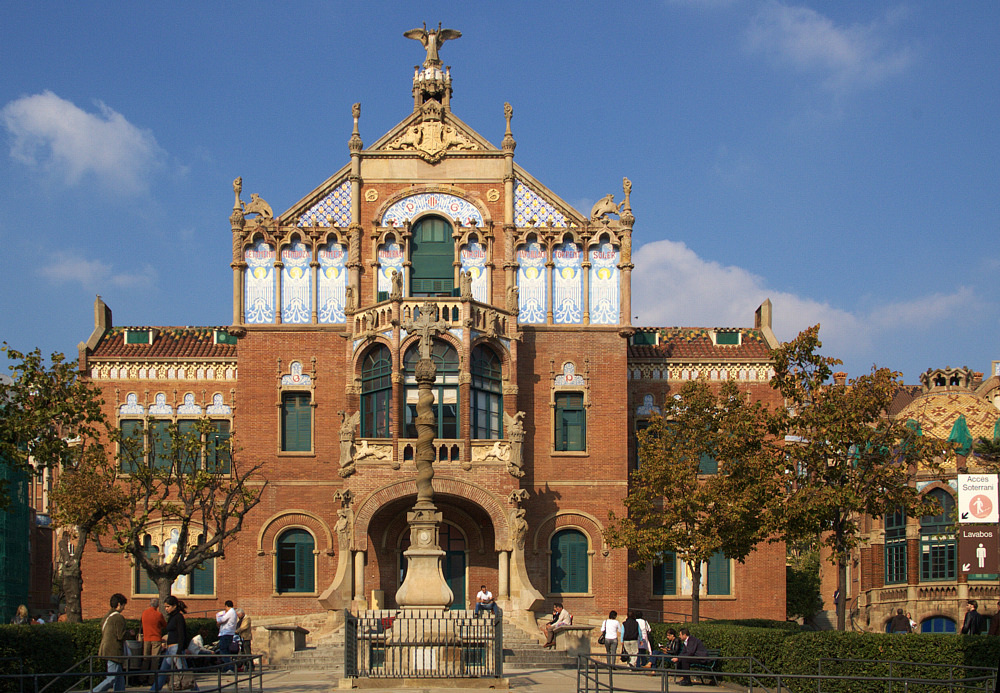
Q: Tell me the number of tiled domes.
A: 1